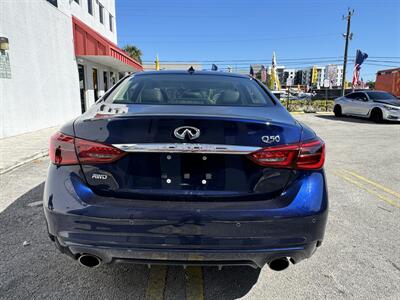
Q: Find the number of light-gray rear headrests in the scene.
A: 2